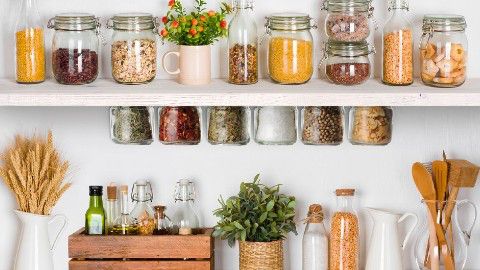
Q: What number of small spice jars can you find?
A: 6